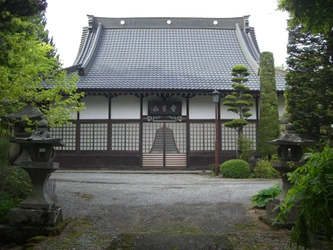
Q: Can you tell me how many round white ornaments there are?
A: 3